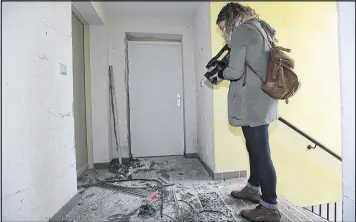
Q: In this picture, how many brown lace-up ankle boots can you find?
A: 2